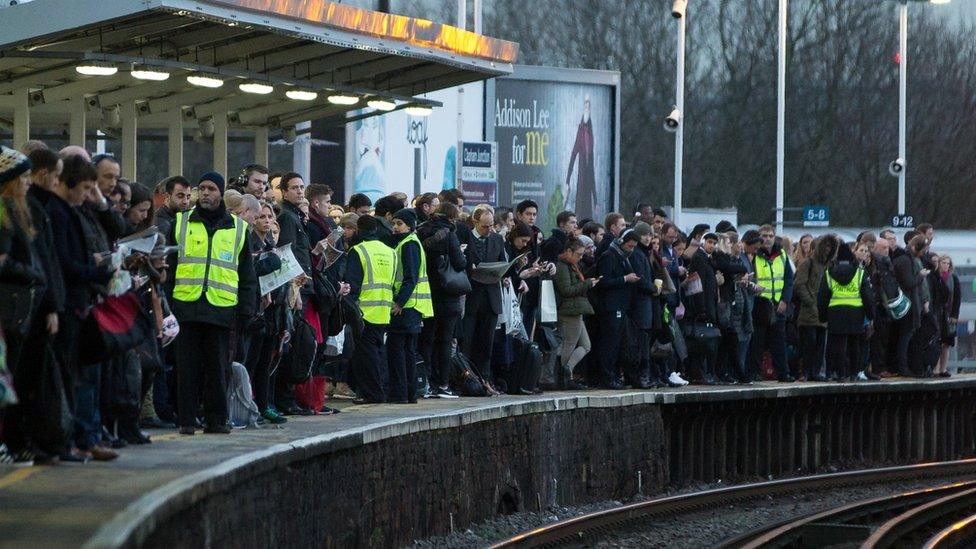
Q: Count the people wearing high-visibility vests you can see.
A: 5